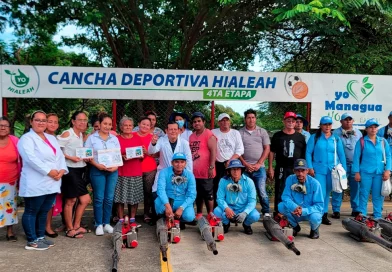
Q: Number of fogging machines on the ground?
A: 6